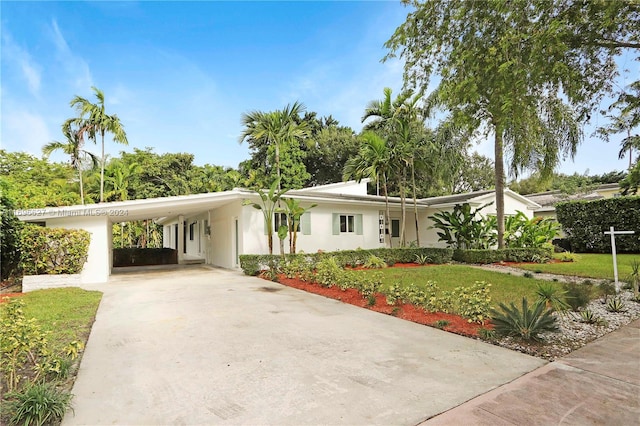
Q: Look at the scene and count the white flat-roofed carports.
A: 1